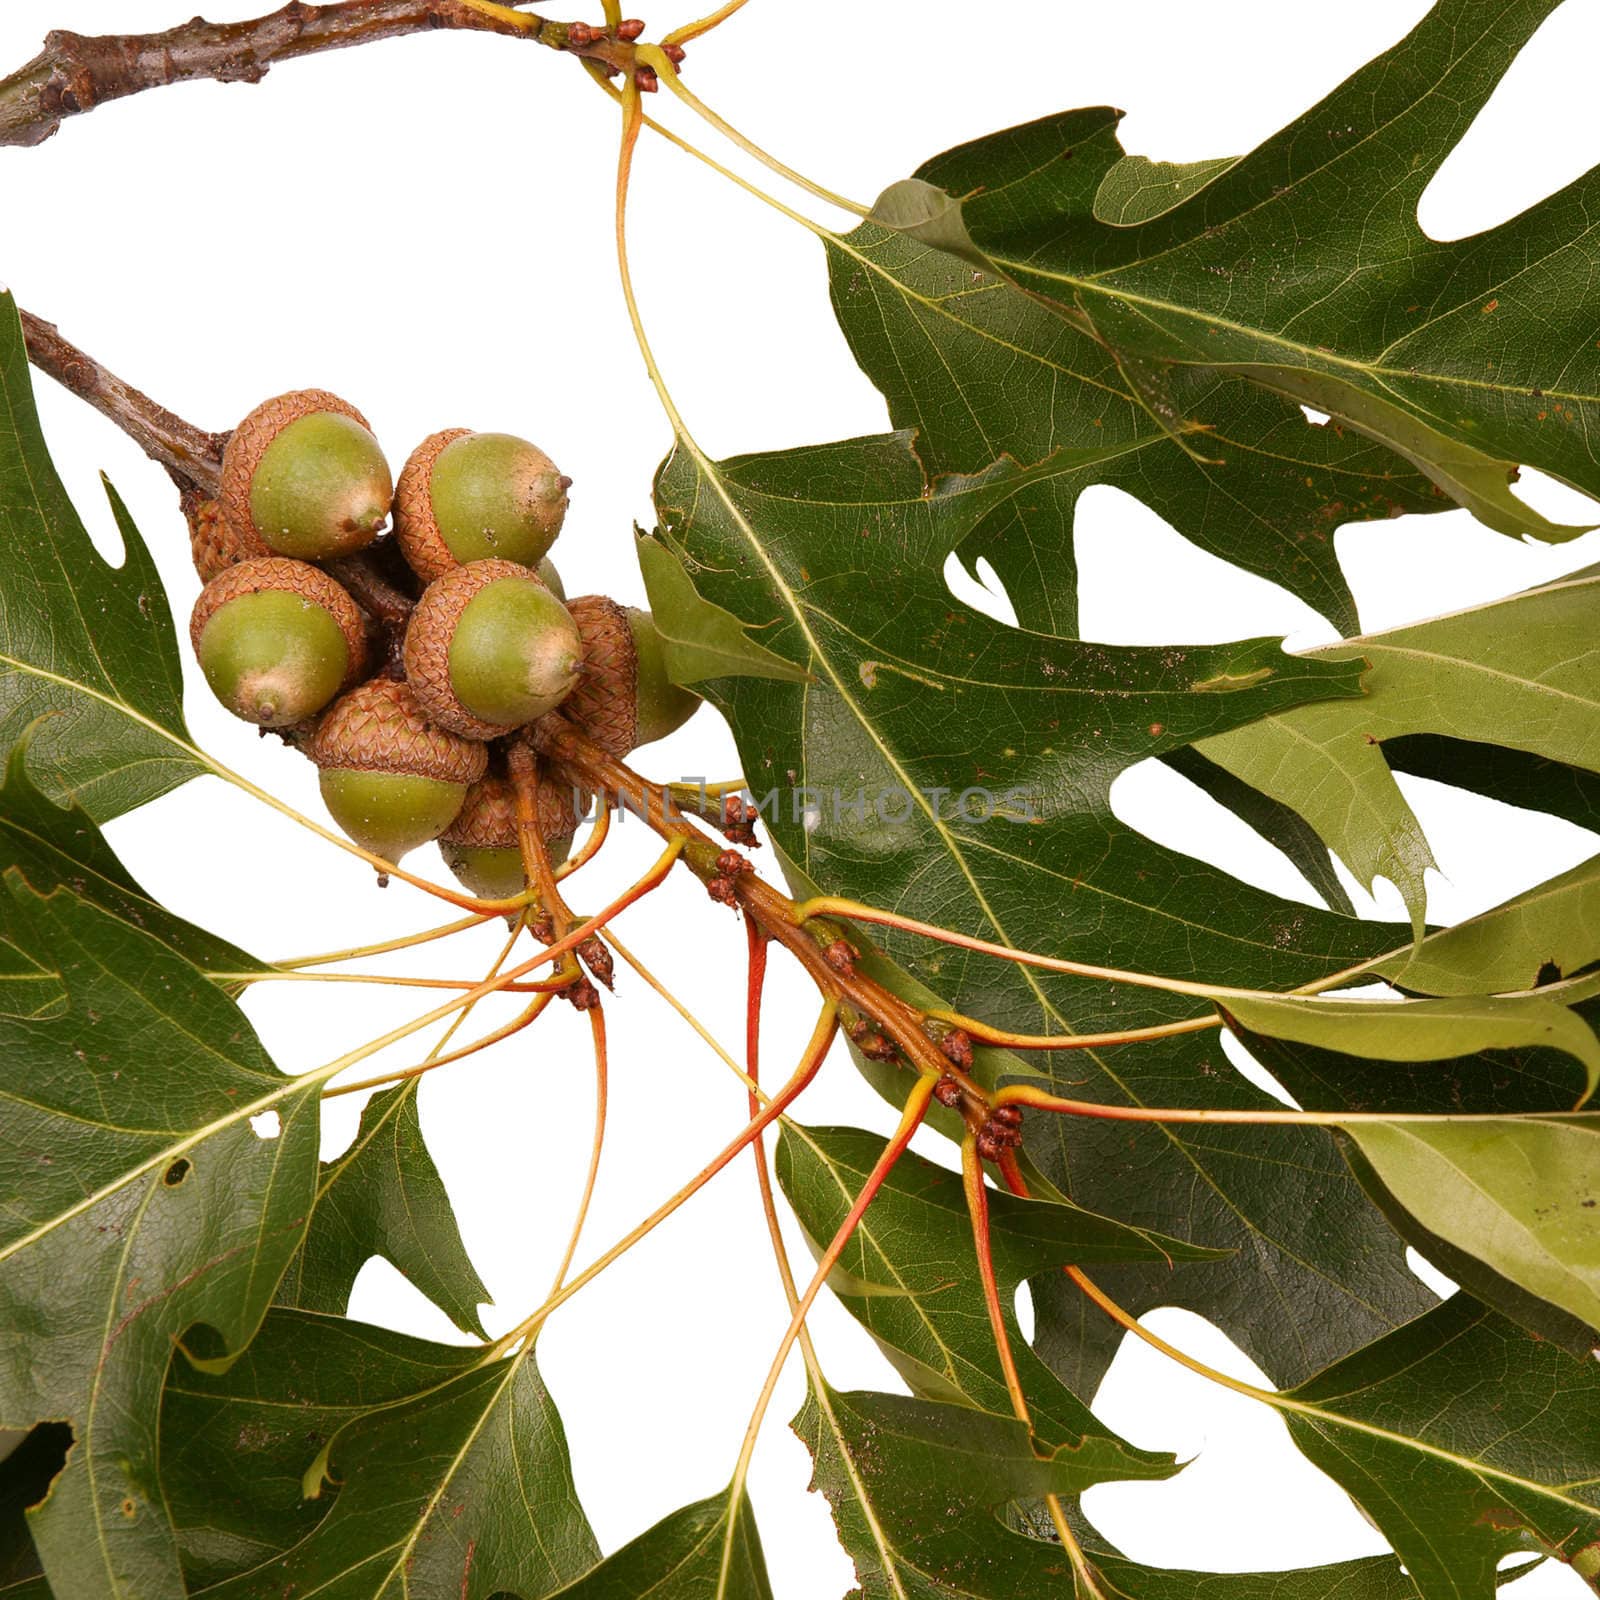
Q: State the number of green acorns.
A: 8